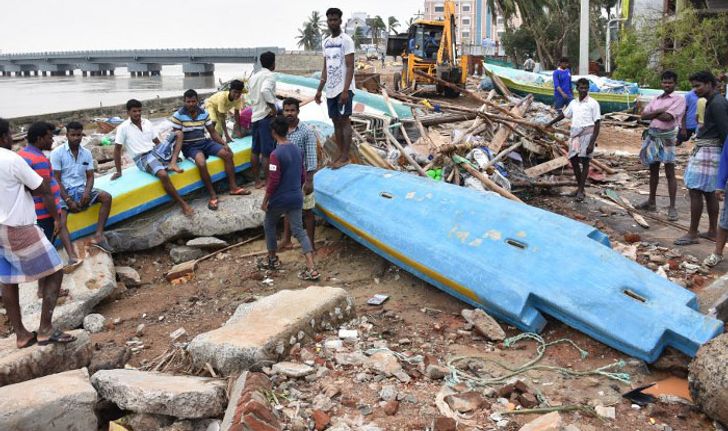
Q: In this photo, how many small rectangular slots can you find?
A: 3